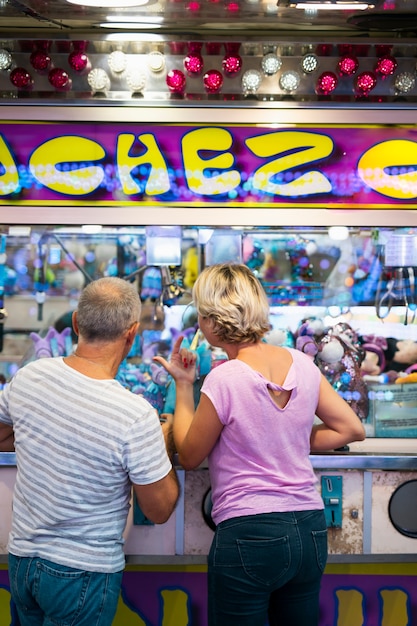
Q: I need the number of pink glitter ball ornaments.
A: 12